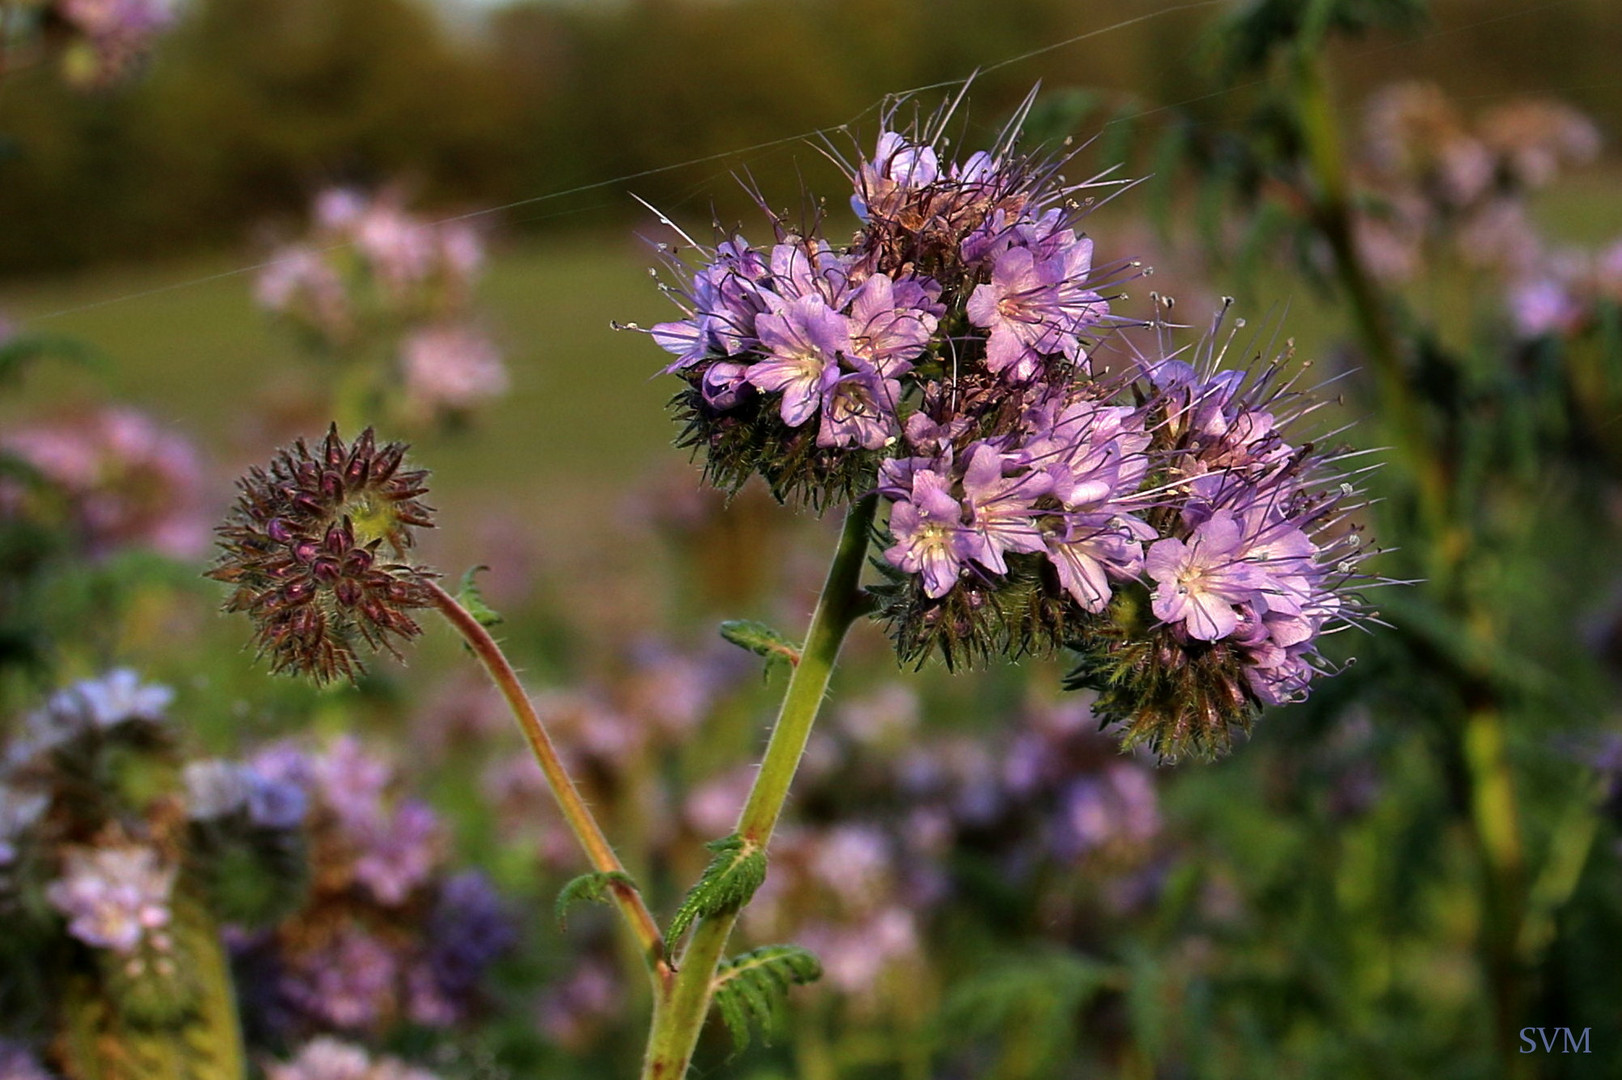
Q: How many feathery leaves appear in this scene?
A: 5